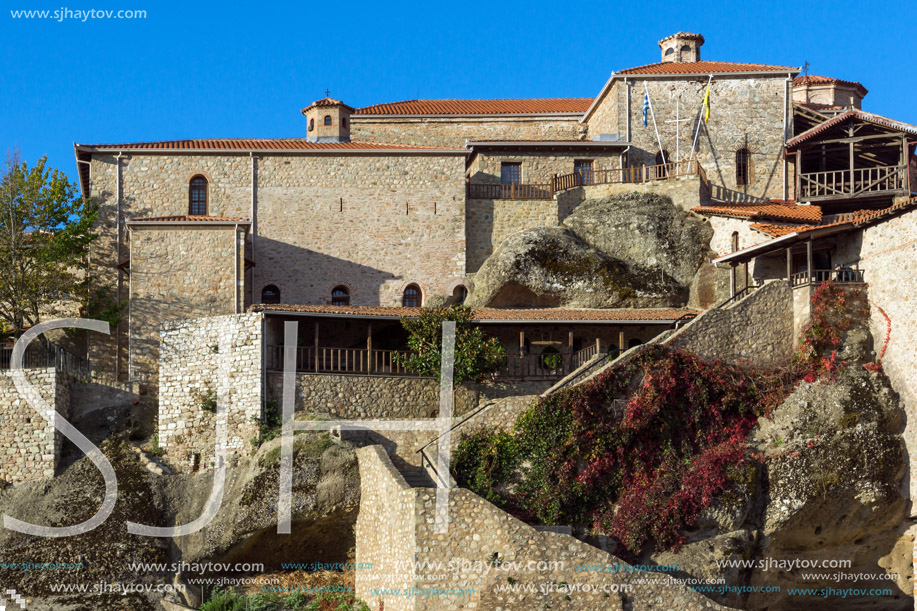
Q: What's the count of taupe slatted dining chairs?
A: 0